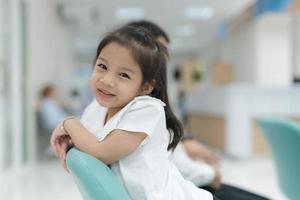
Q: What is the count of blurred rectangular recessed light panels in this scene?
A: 3